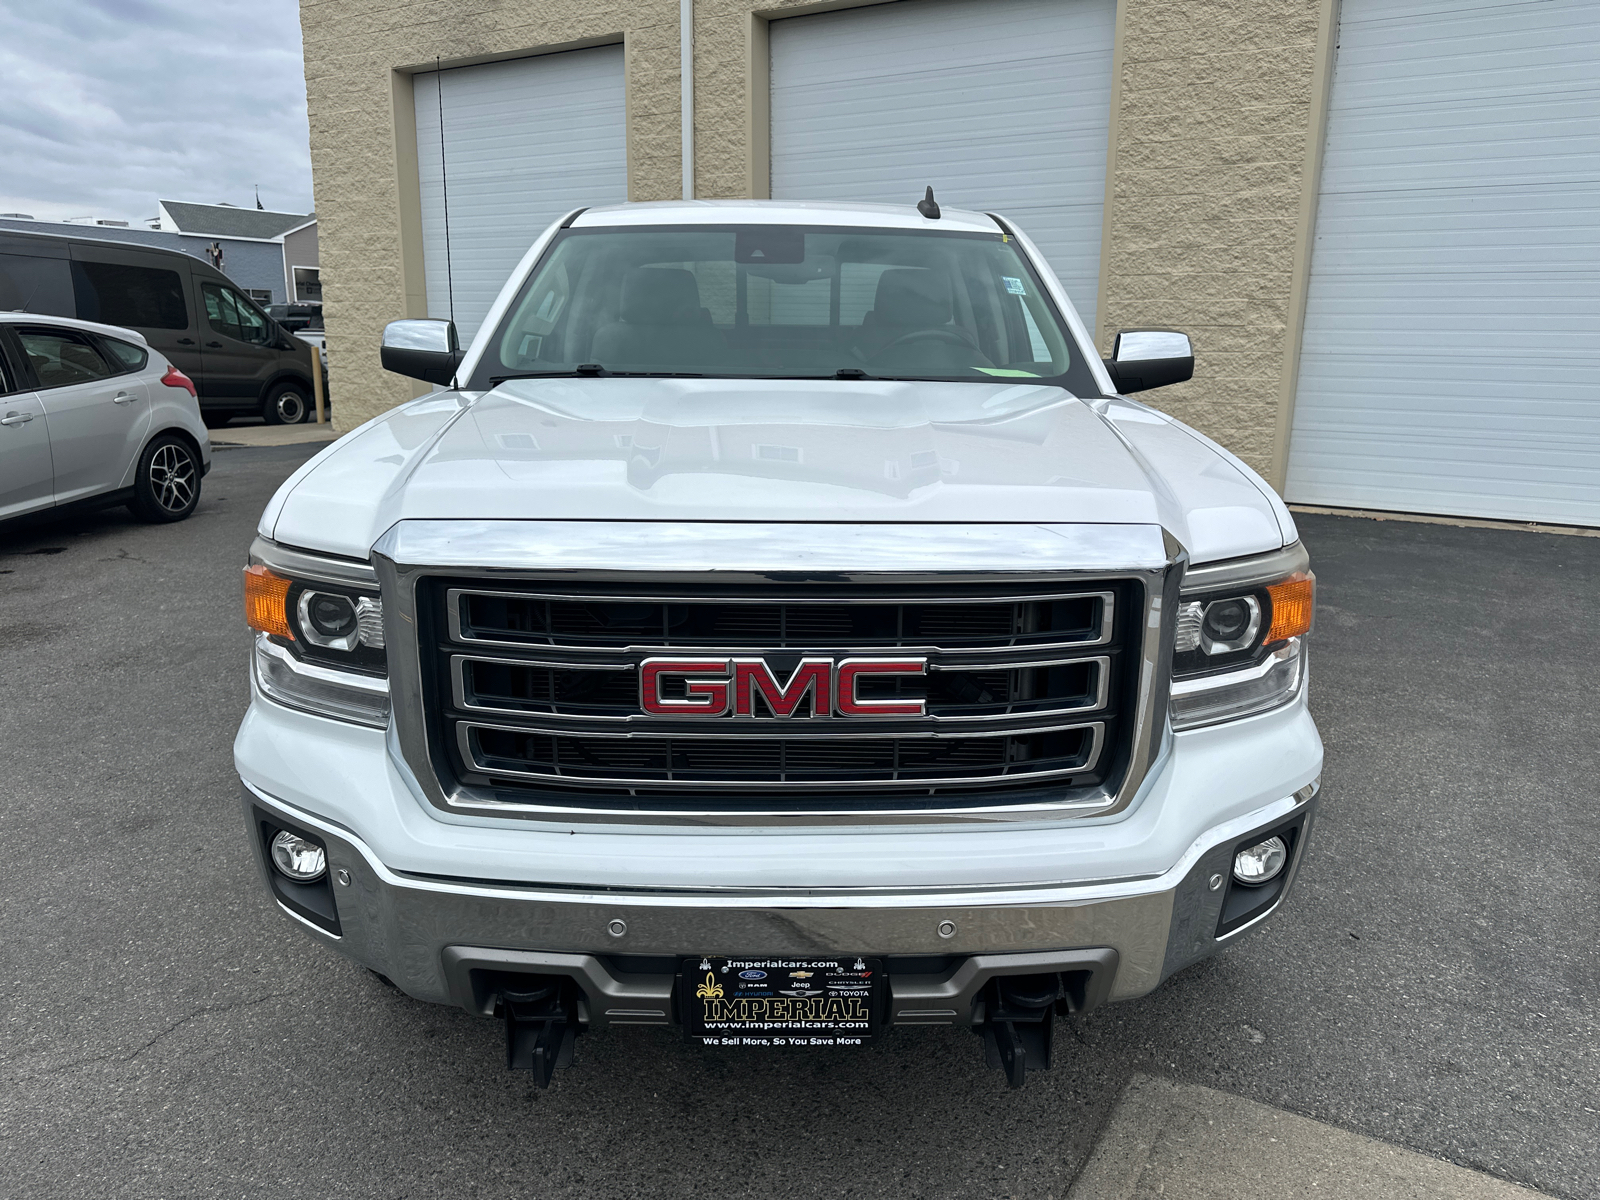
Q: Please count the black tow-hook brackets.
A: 2